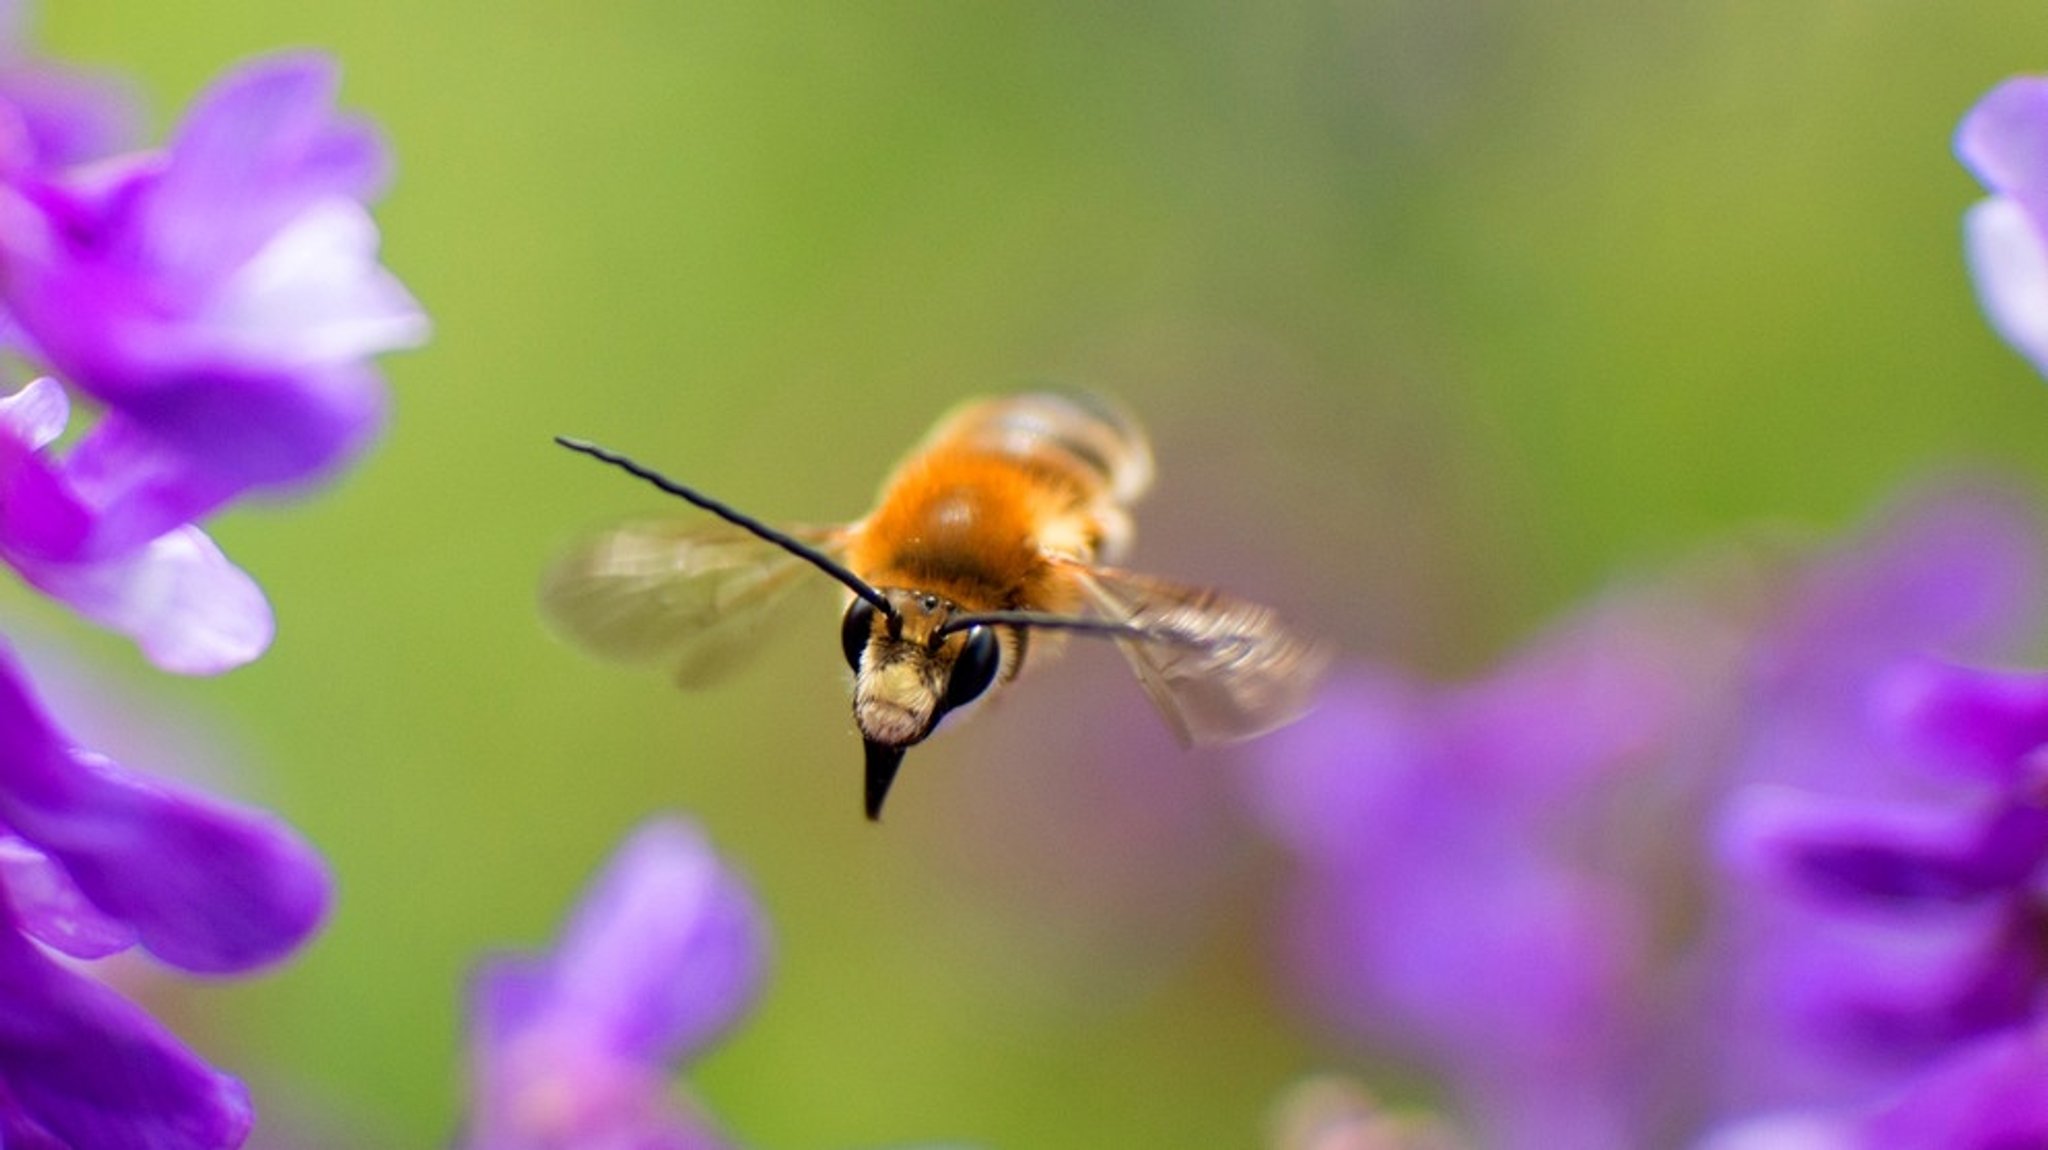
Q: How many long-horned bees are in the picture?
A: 1